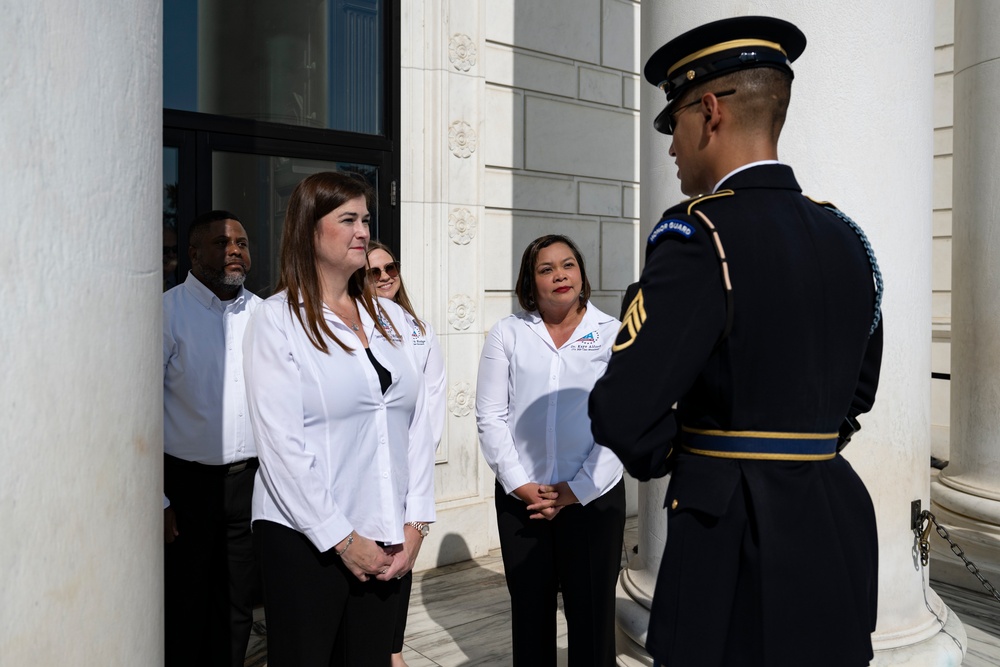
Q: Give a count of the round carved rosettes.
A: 5